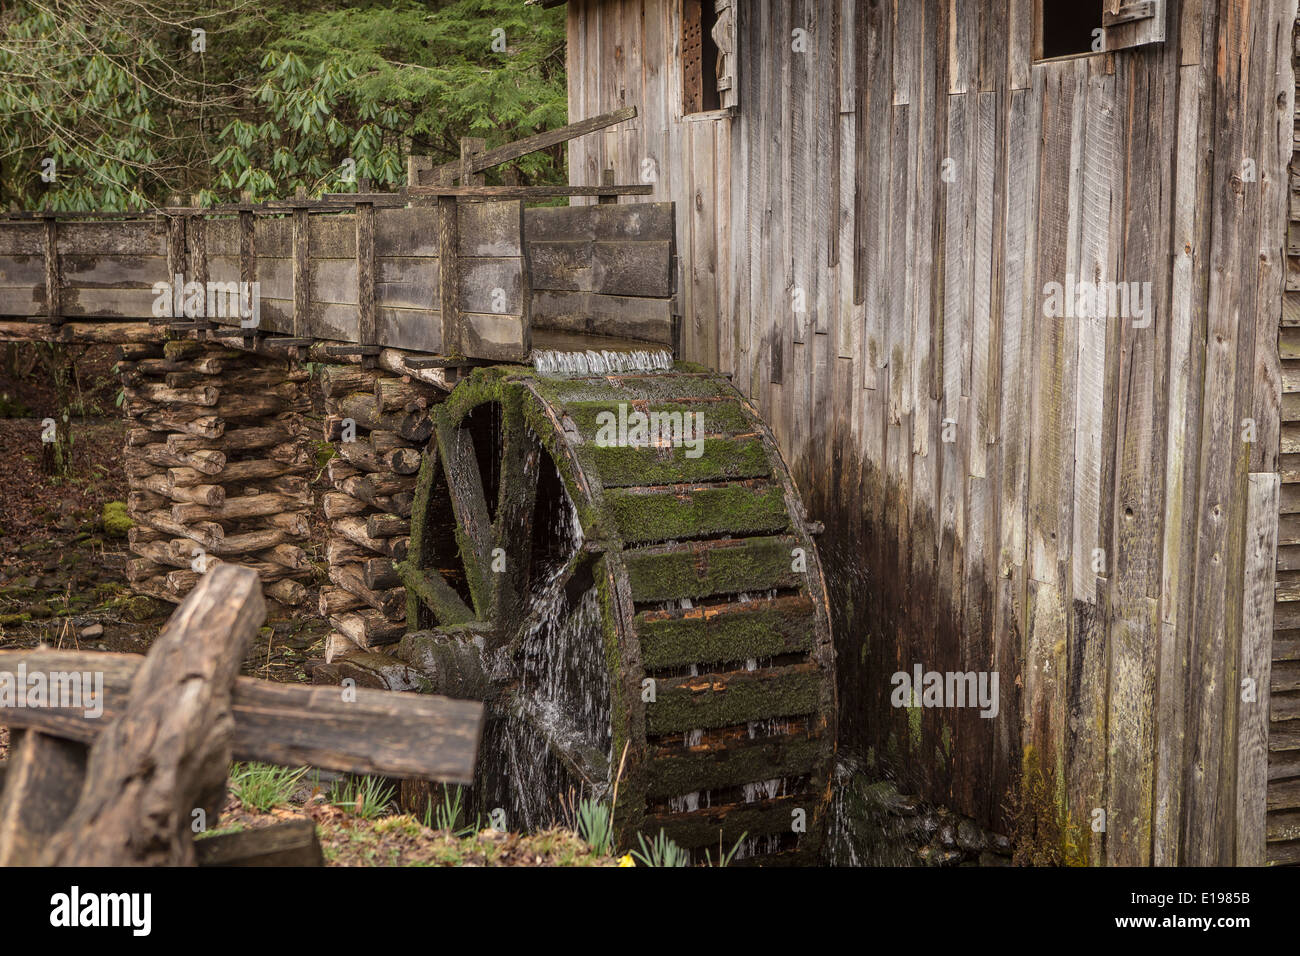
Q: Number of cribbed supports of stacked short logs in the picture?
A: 2